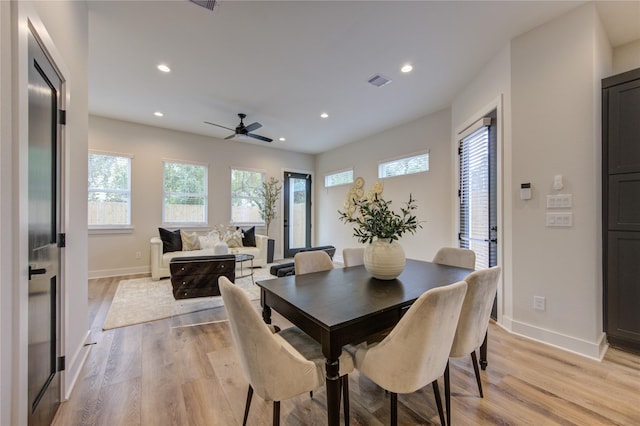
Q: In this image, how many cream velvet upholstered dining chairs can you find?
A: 6